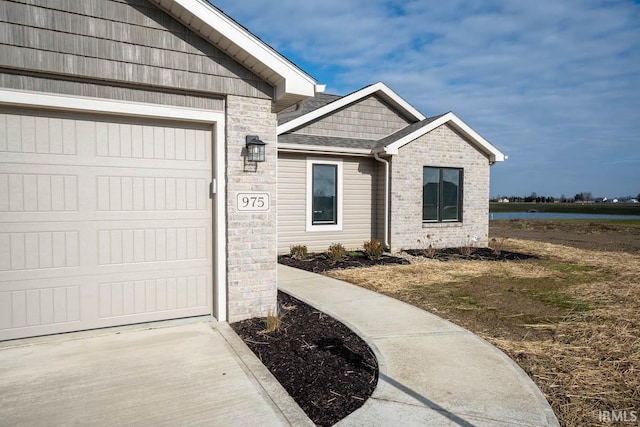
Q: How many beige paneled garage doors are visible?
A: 1